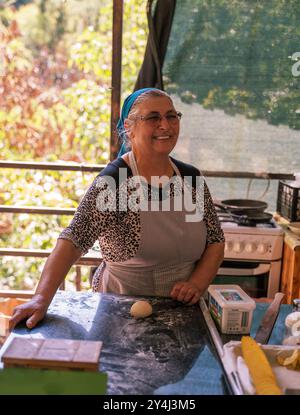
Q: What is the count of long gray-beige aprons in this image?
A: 1